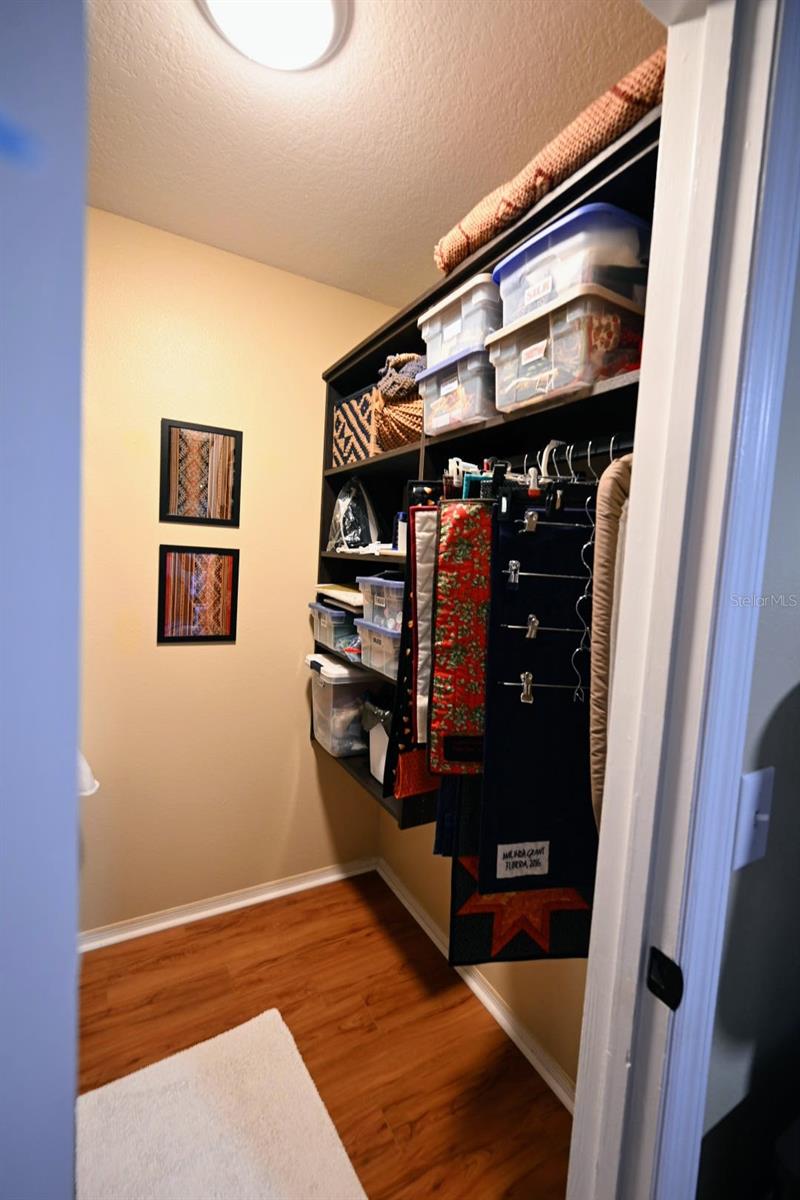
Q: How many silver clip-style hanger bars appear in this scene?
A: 4